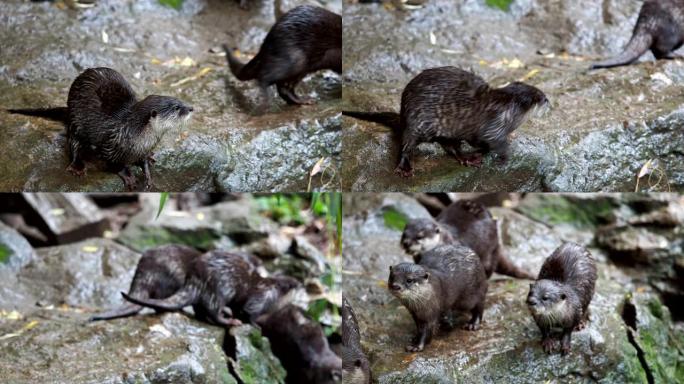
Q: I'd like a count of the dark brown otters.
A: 11